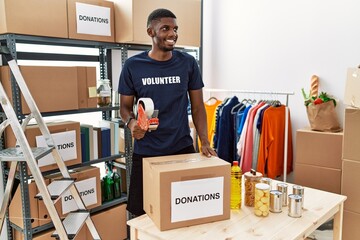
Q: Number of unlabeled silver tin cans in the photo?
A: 5